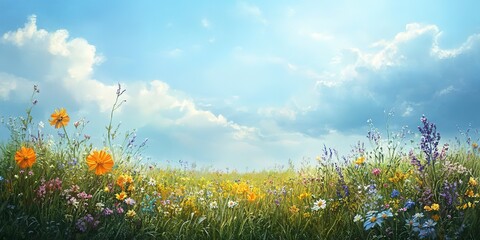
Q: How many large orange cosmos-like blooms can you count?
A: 3